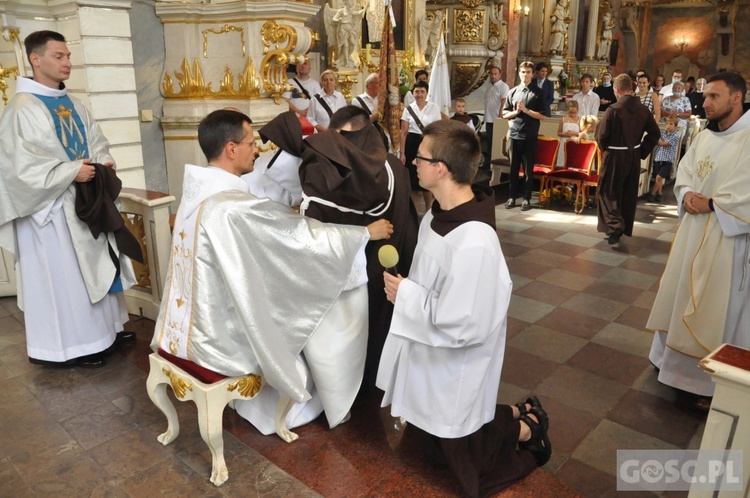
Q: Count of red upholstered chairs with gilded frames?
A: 3